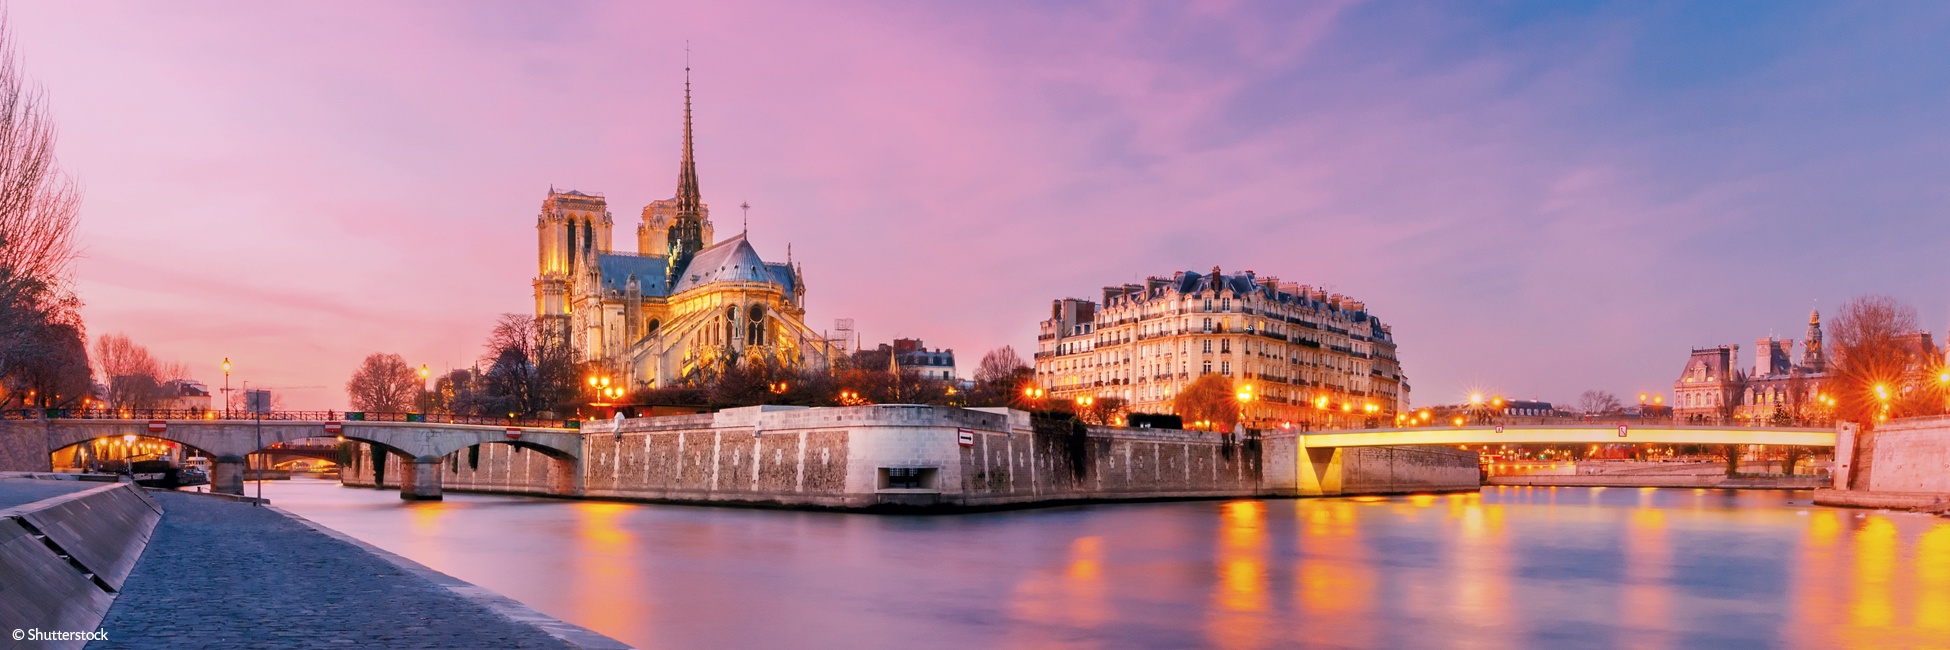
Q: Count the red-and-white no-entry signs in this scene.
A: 3